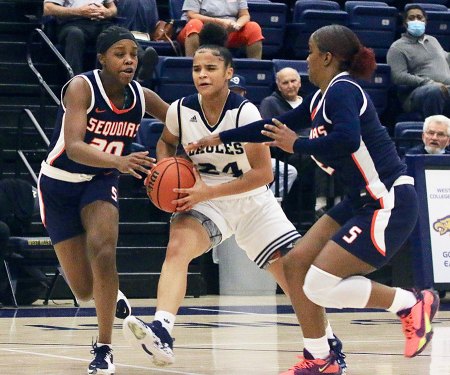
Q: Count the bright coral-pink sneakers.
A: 2